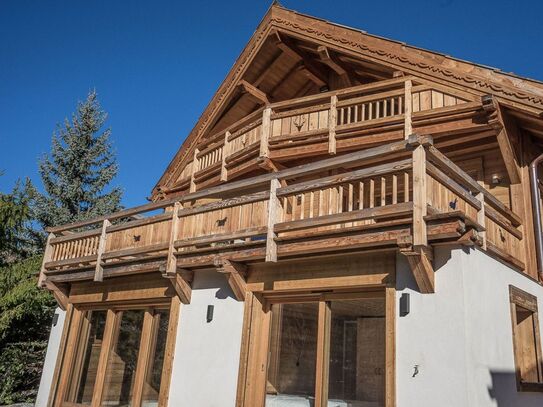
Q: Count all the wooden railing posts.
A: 11